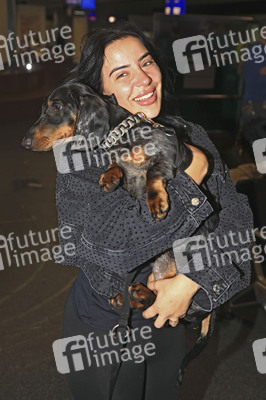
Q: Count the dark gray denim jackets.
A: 1